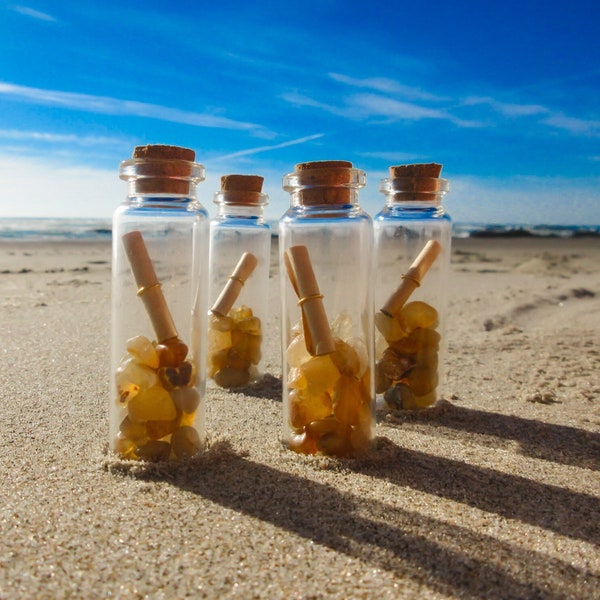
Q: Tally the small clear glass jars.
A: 4